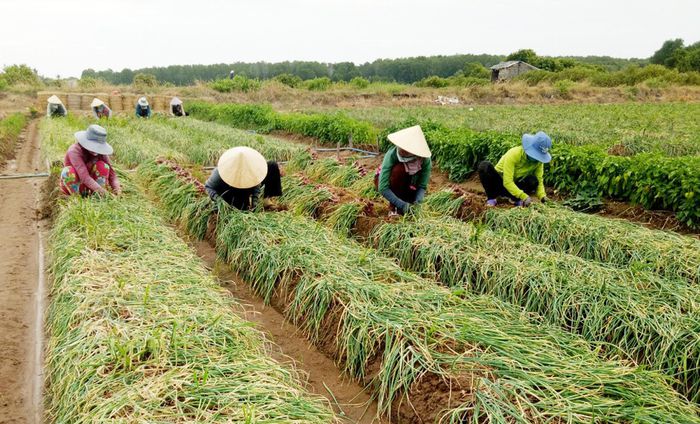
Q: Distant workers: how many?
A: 4